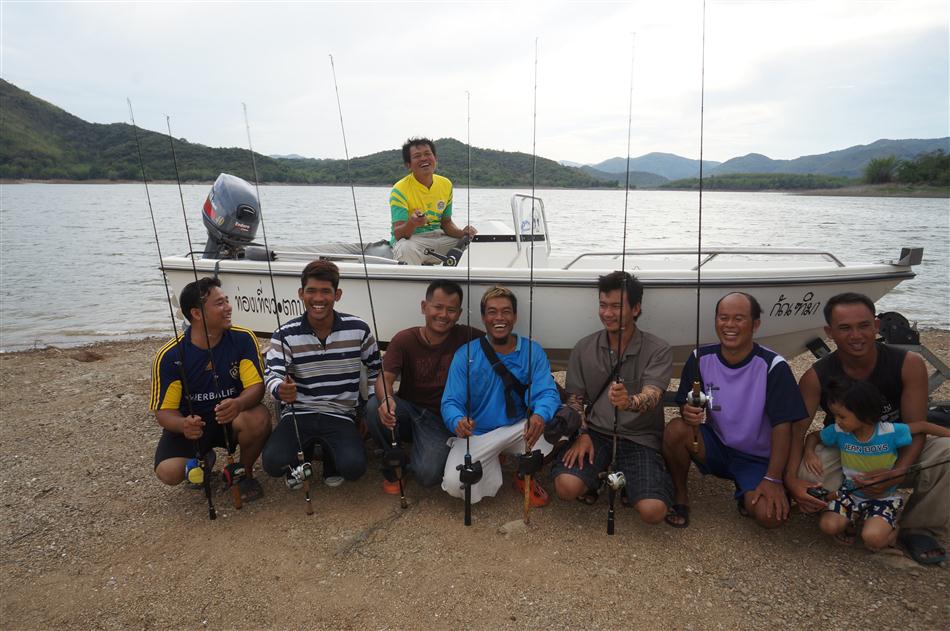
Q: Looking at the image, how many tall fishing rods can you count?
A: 8